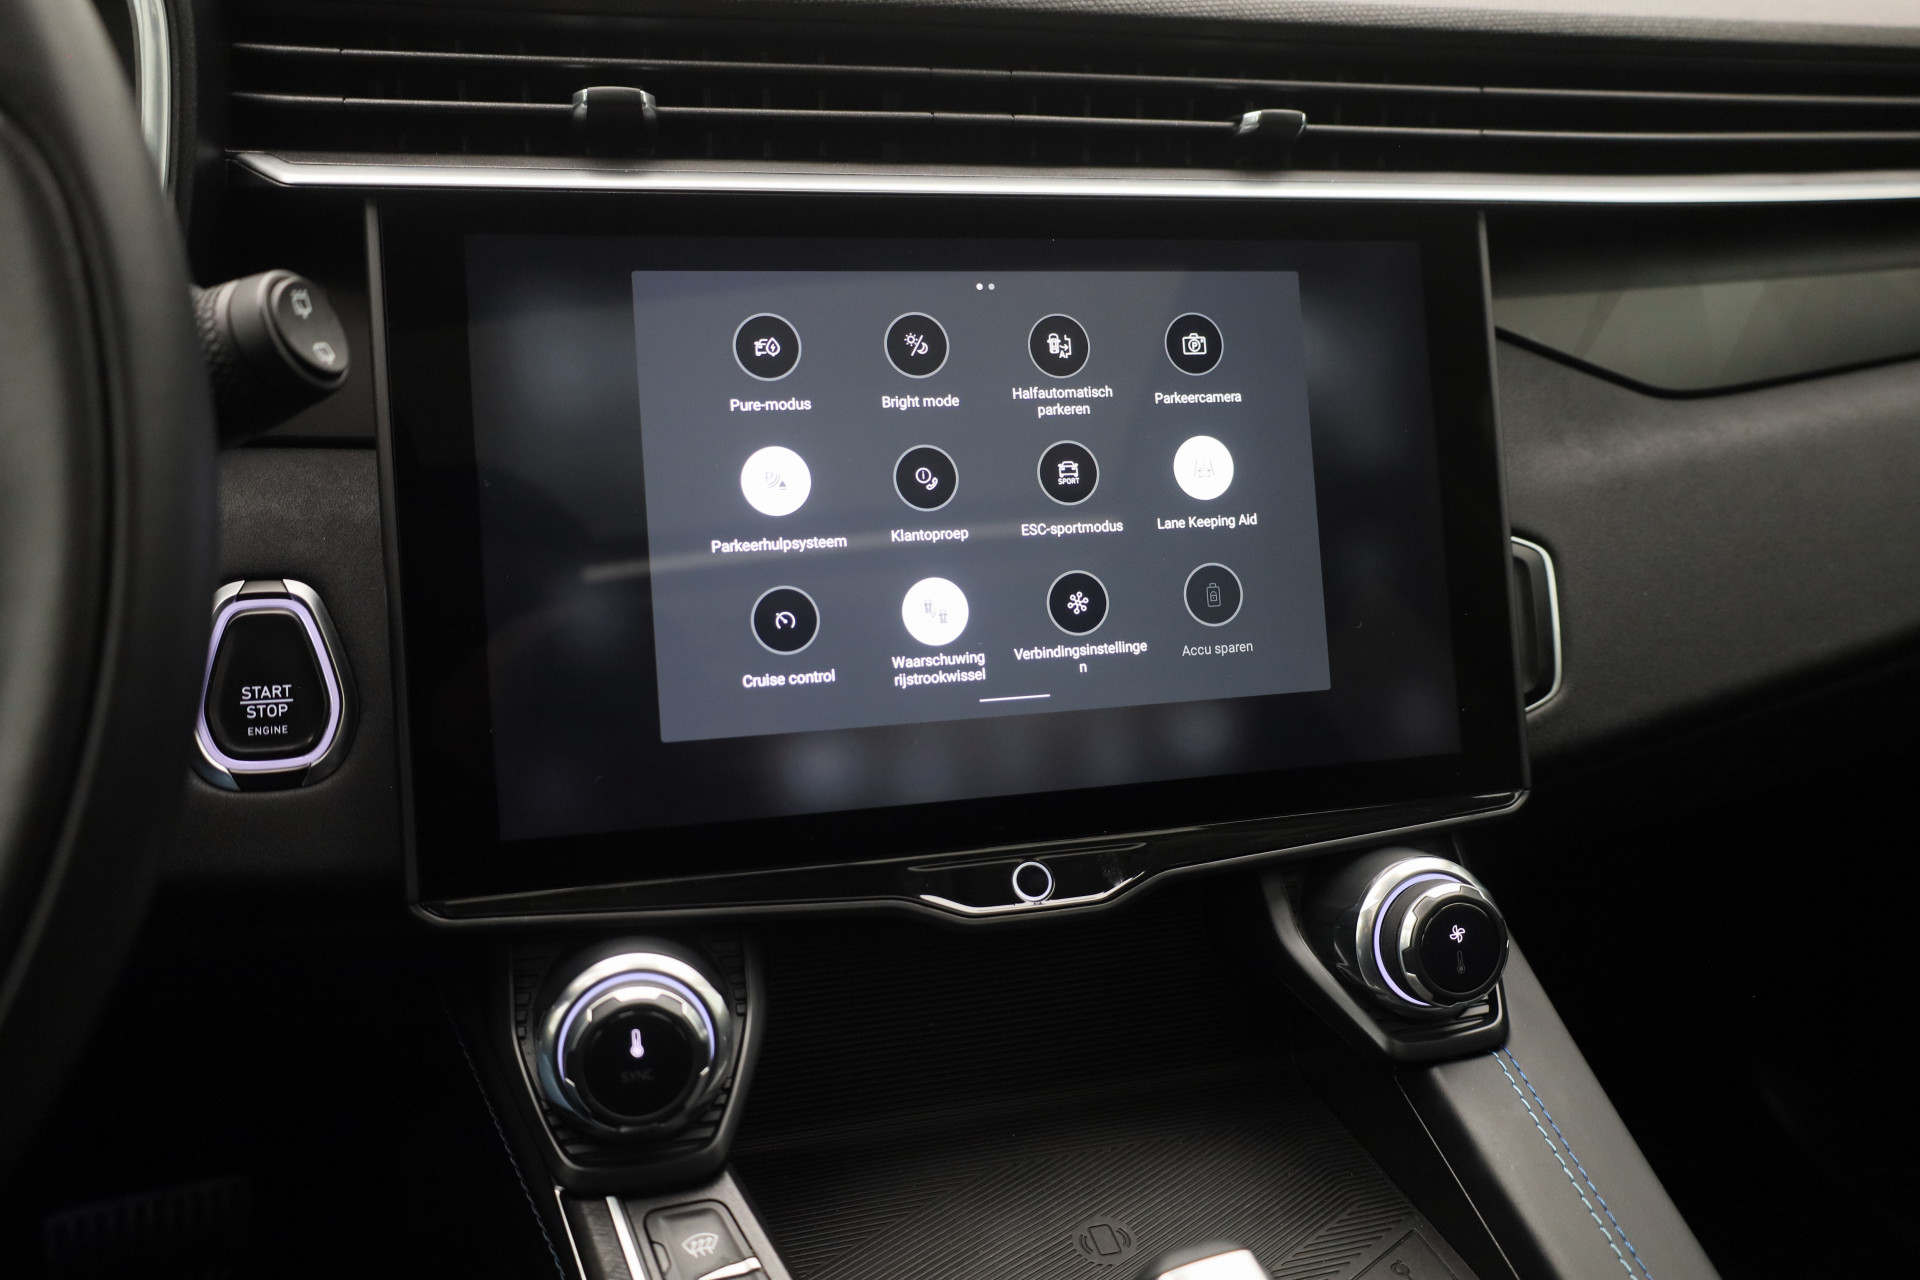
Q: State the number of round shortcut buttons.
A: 12